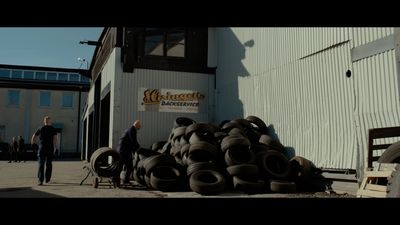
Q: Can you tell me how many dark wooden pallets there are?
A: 1